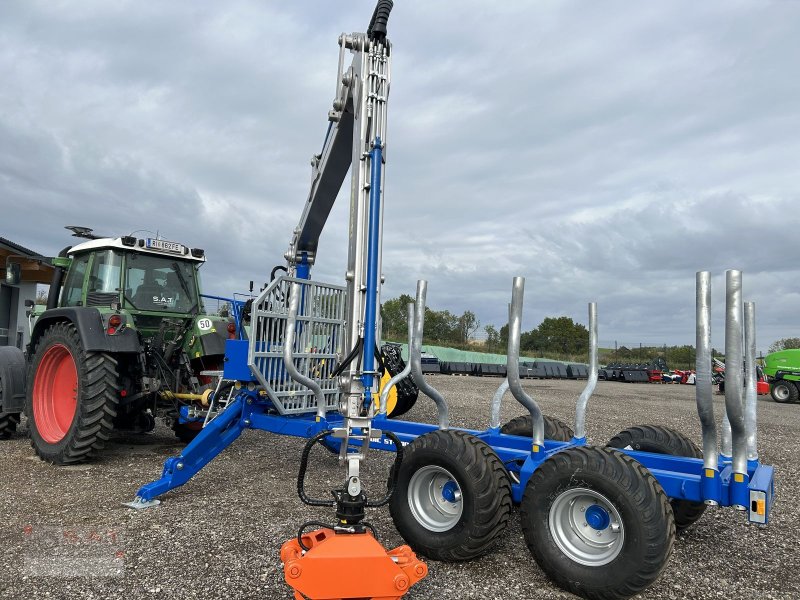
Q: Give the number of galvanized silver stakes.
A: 10